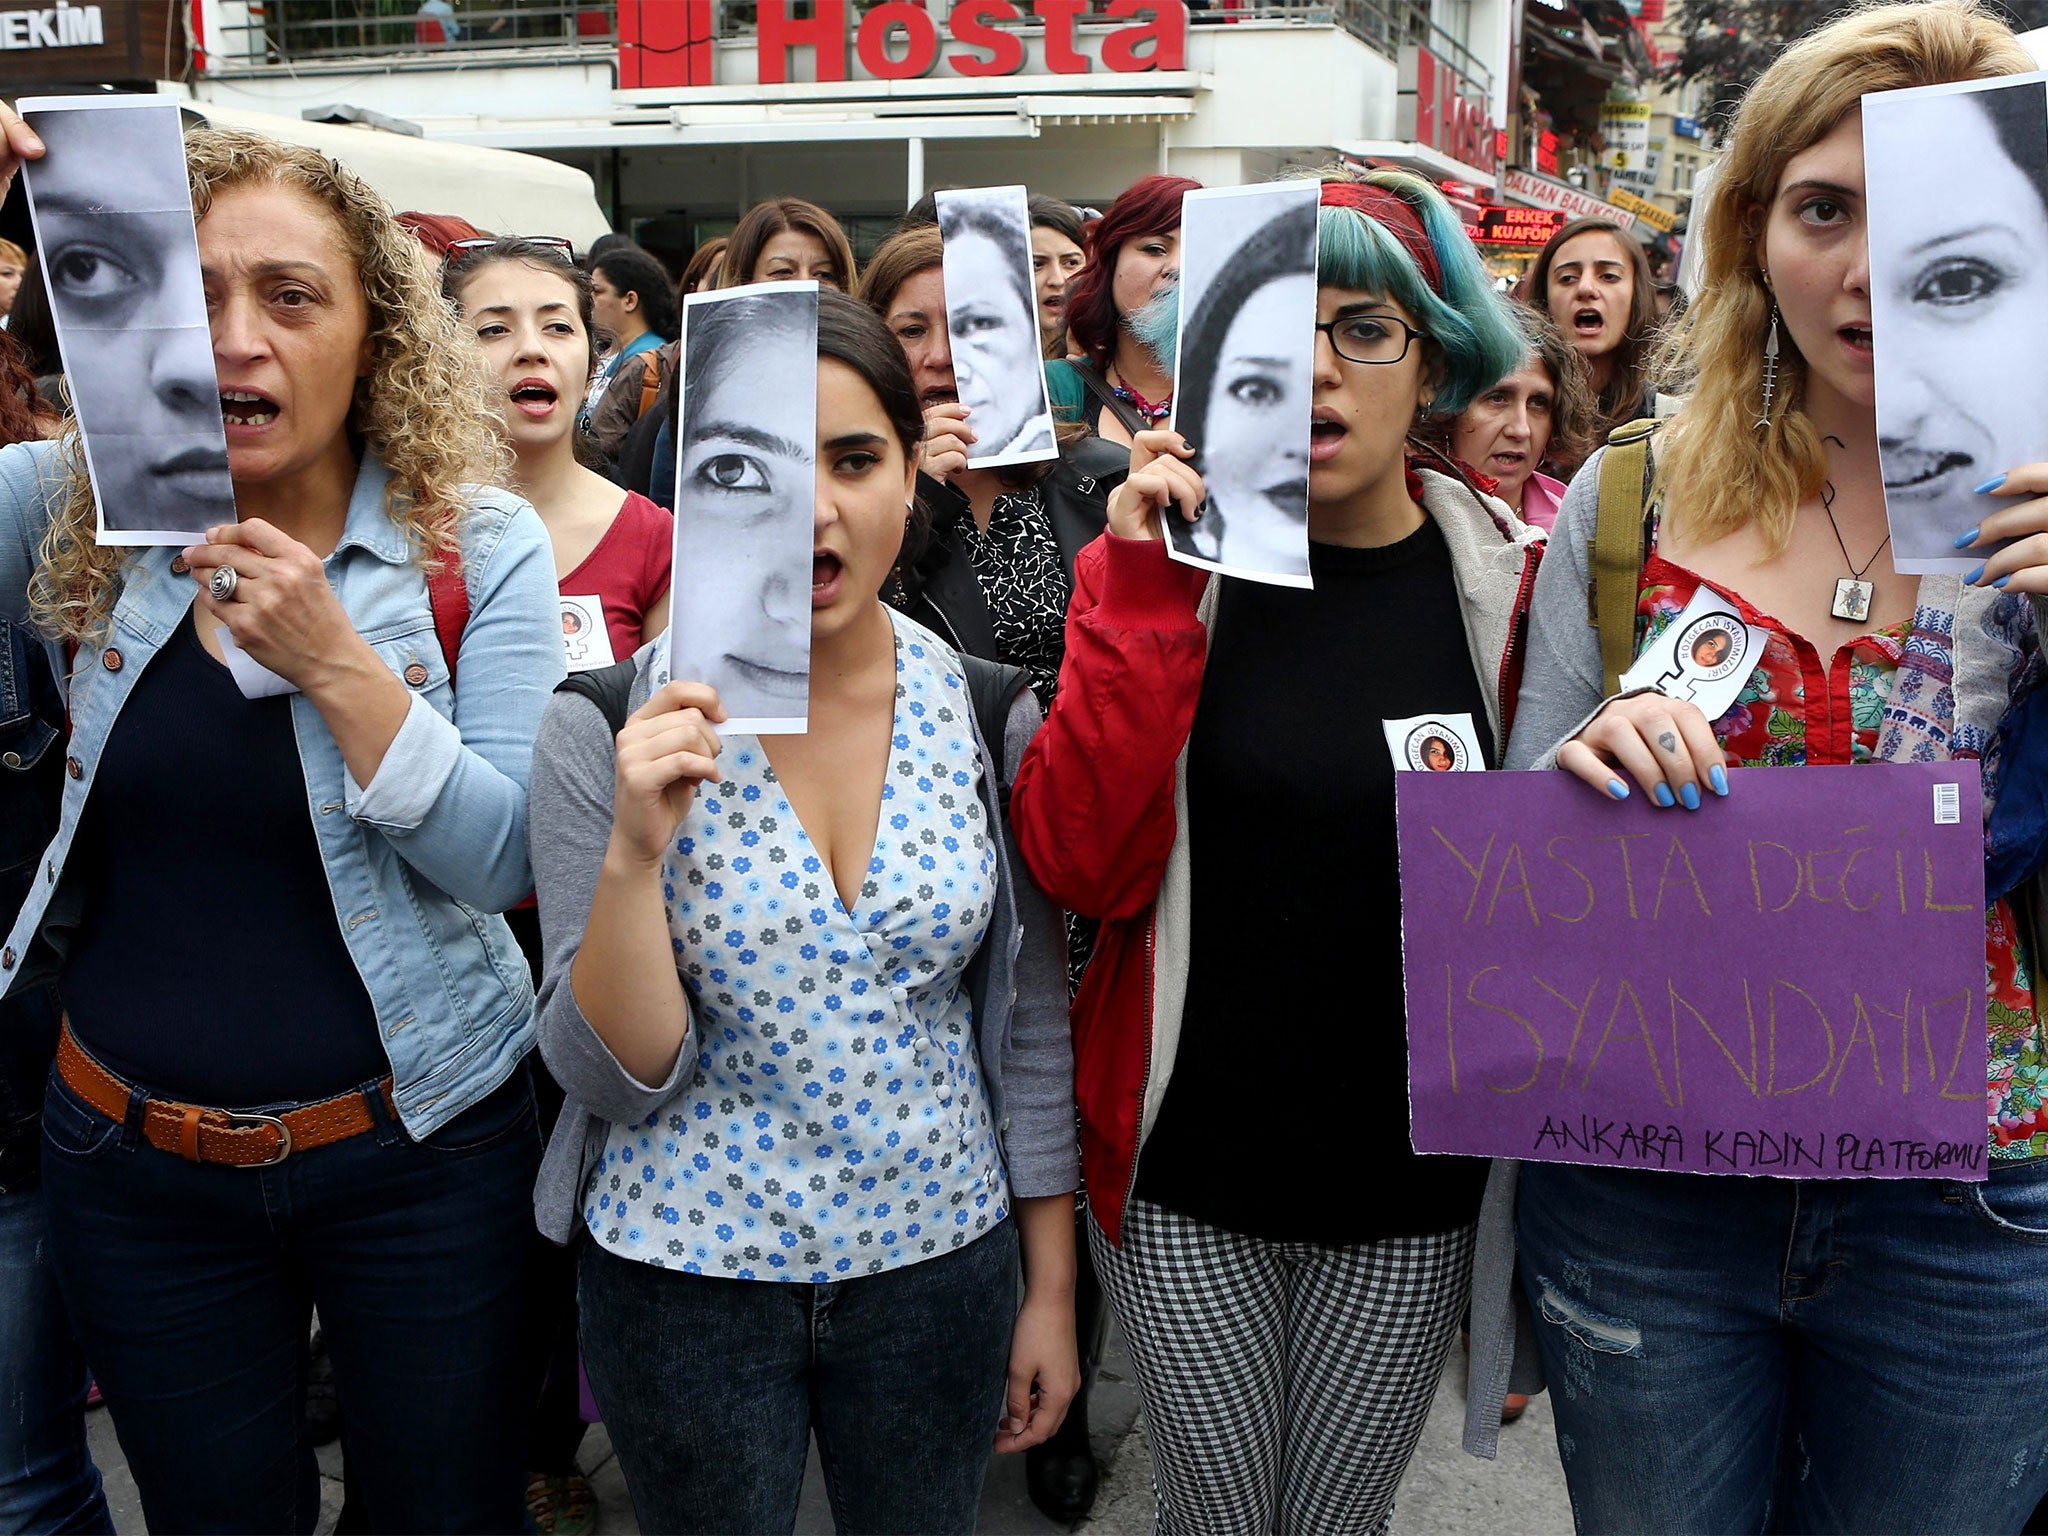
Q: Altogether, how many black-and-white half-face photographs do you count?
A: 5